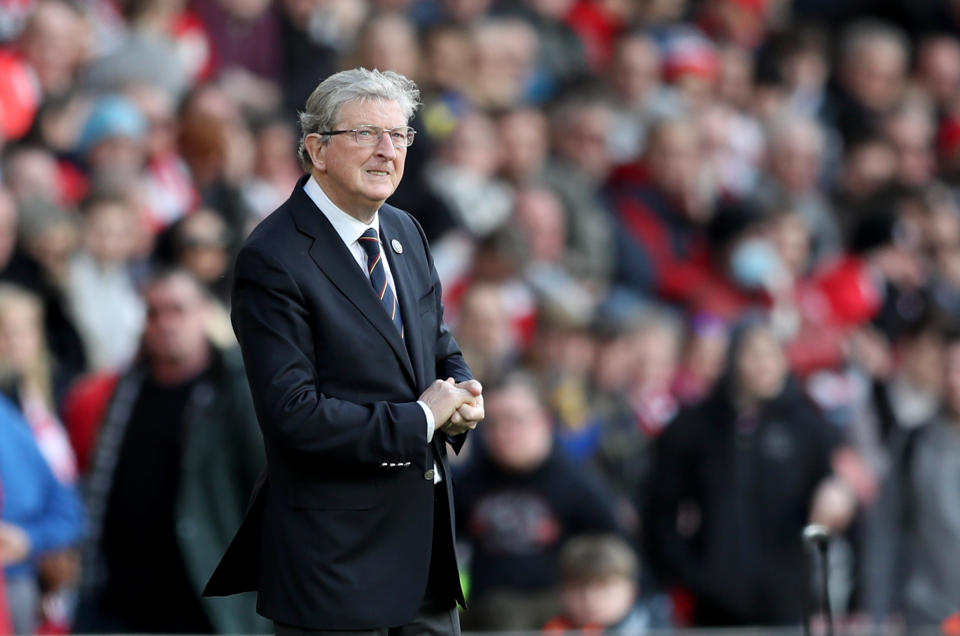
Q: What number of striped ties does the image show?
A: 1